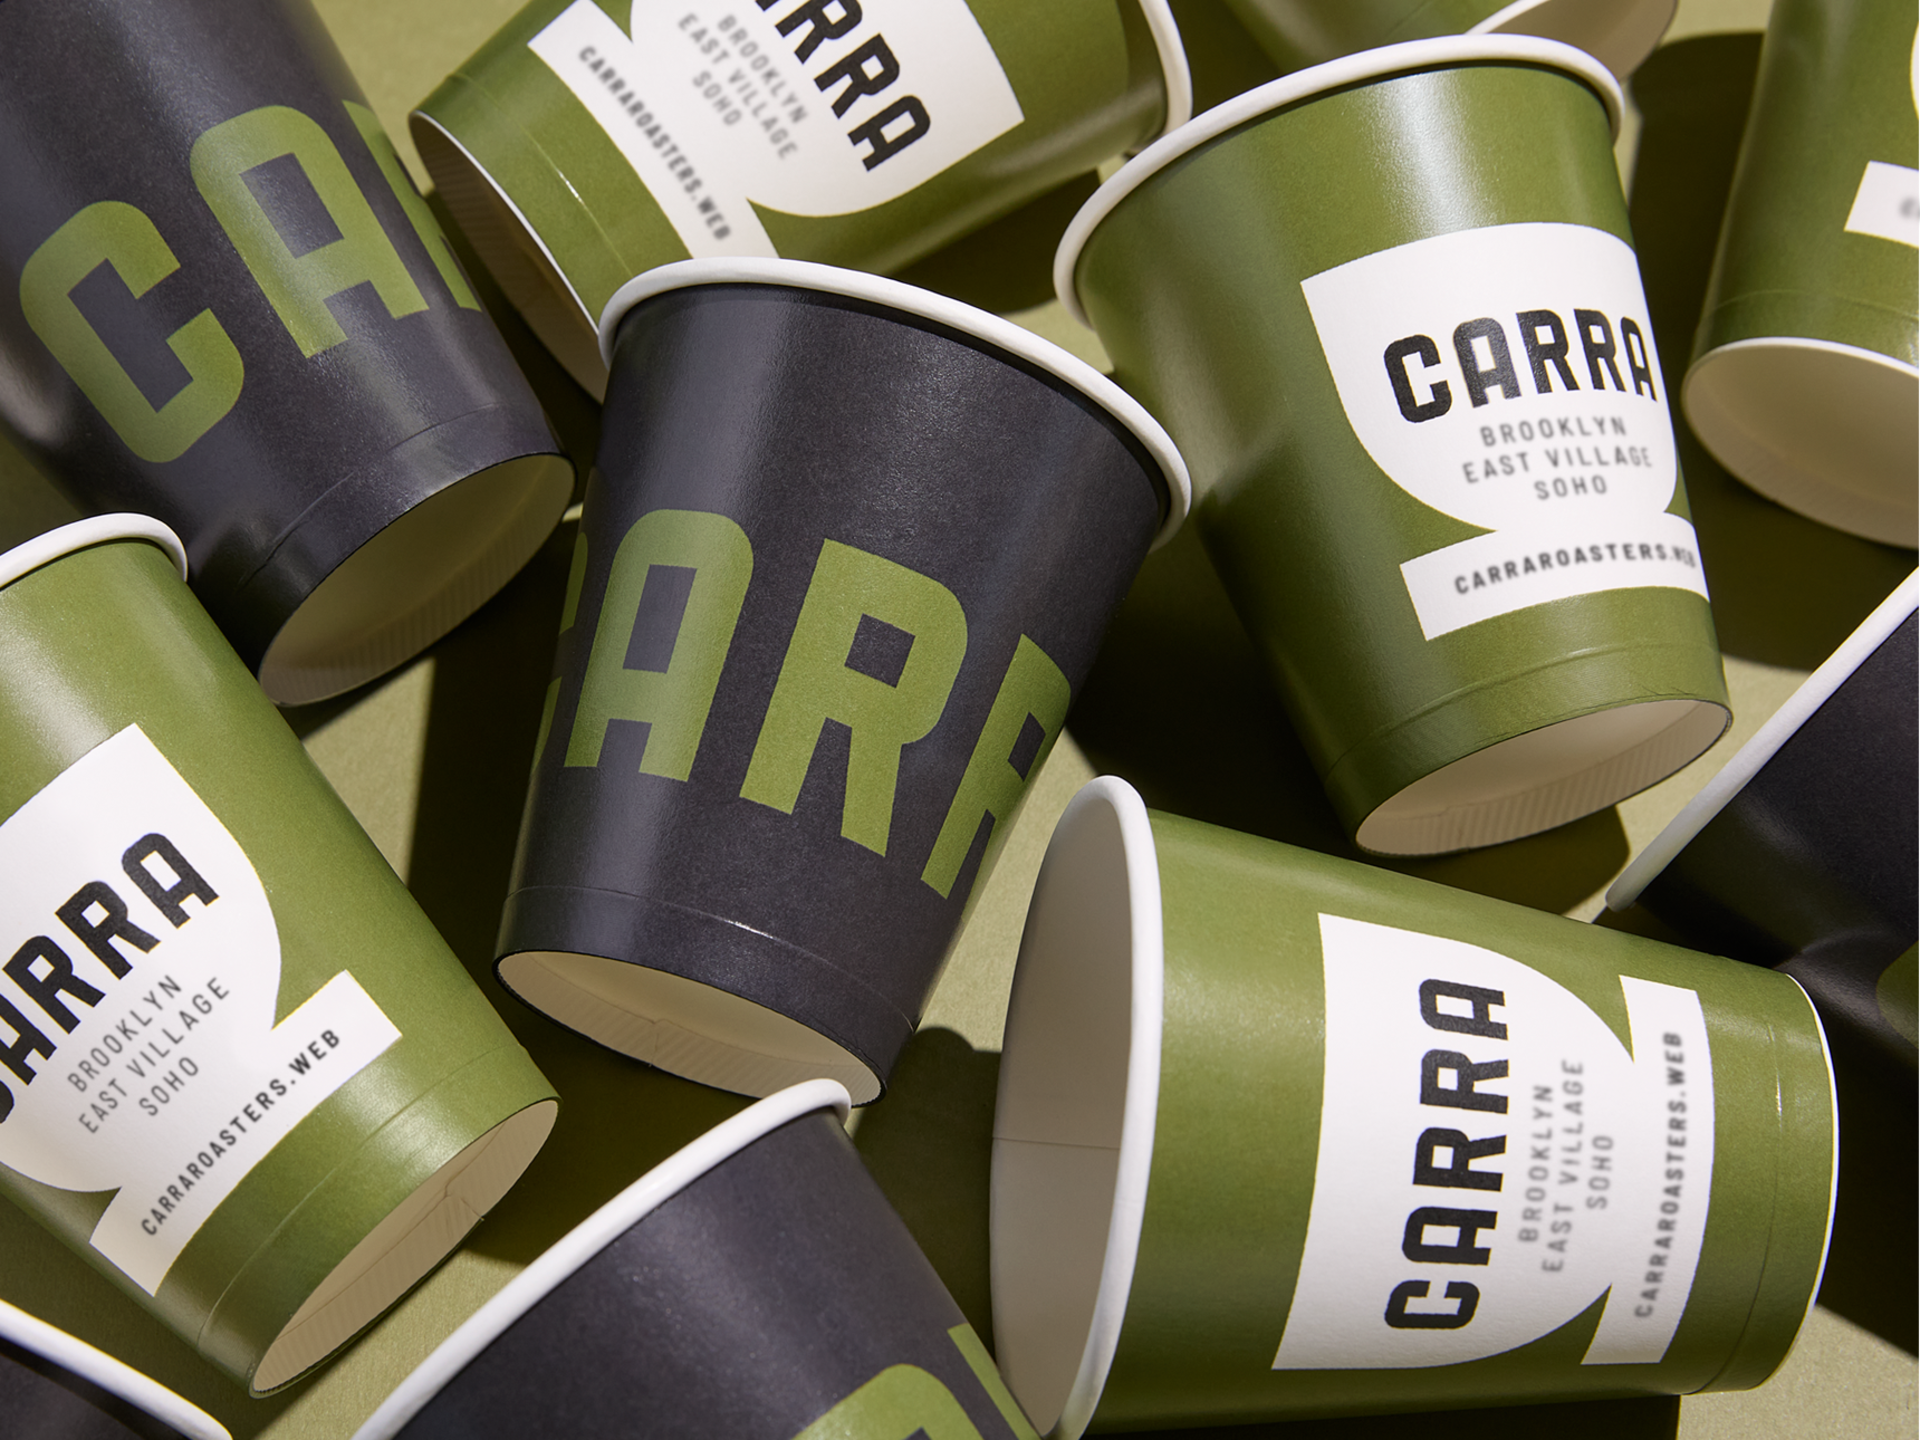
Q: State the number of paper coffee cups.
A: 11